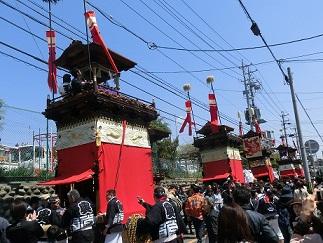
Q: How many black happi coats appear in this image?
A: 4